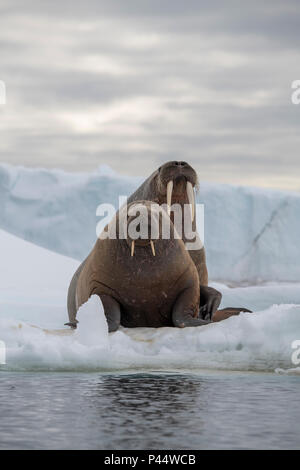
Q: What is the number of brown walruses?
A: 2